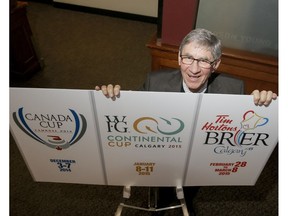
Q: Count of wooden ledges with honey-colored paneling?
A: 1